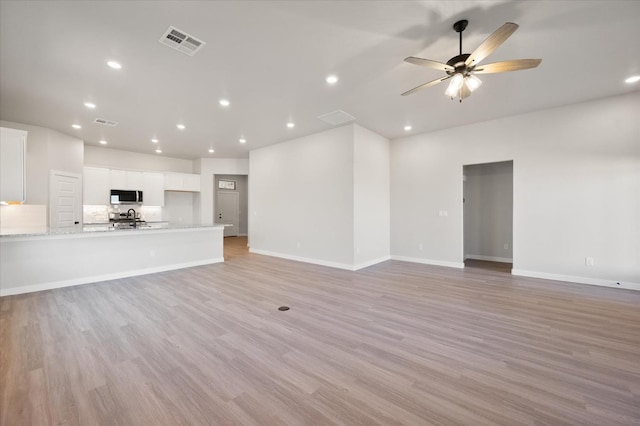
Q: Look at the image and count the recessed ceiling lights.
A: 14